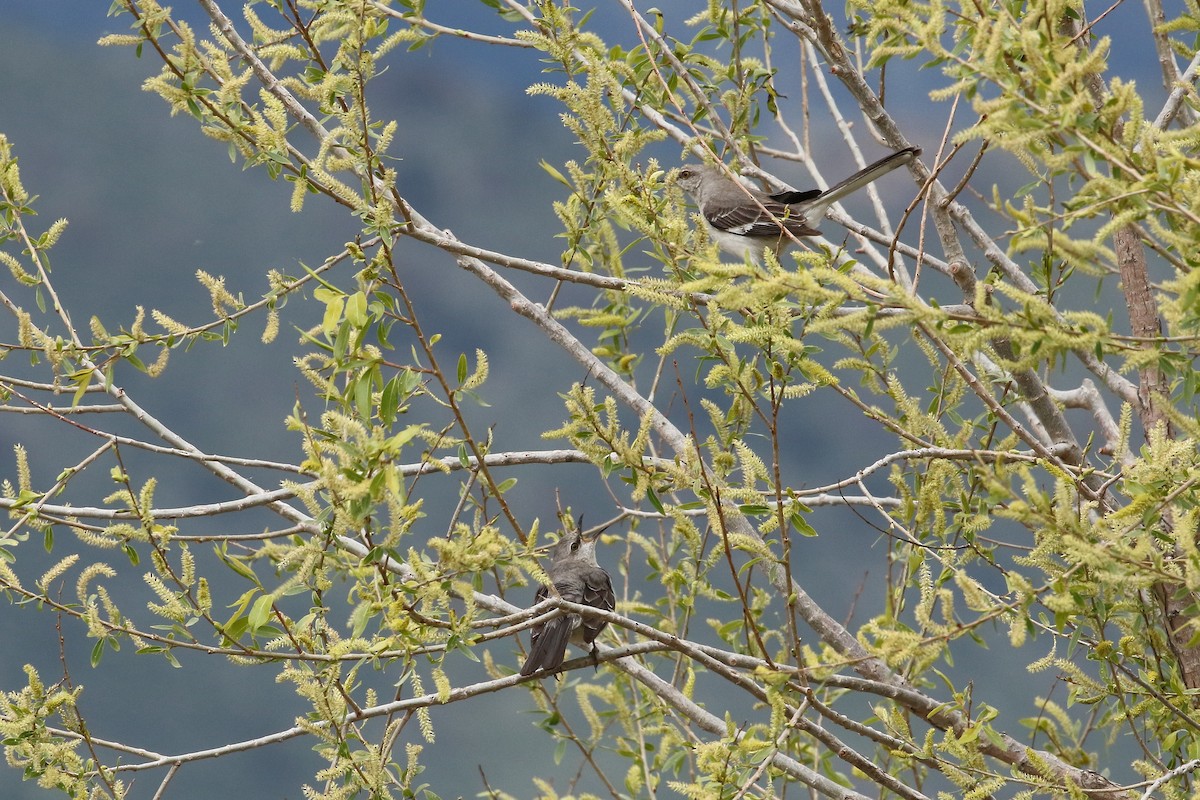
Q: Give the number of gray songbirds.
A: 2